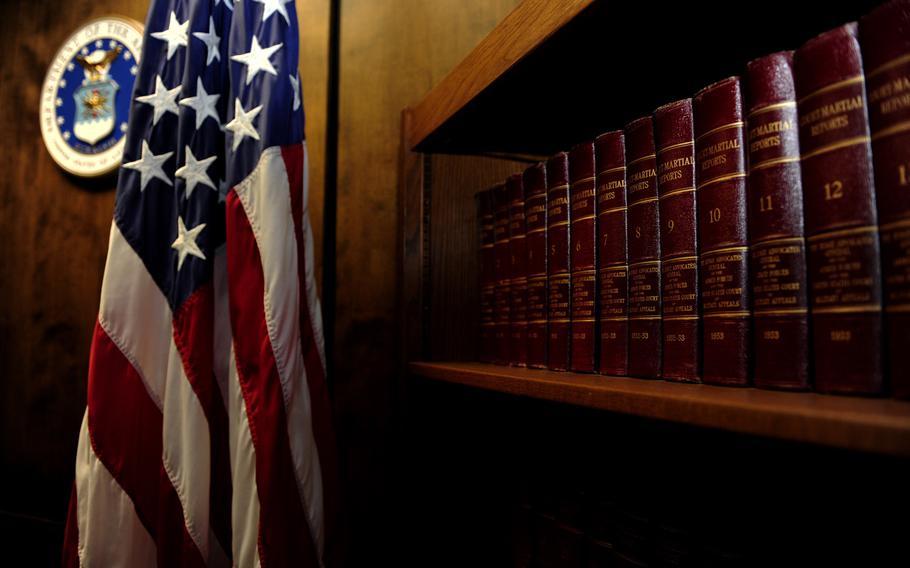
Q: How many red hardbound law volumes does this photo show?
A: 13